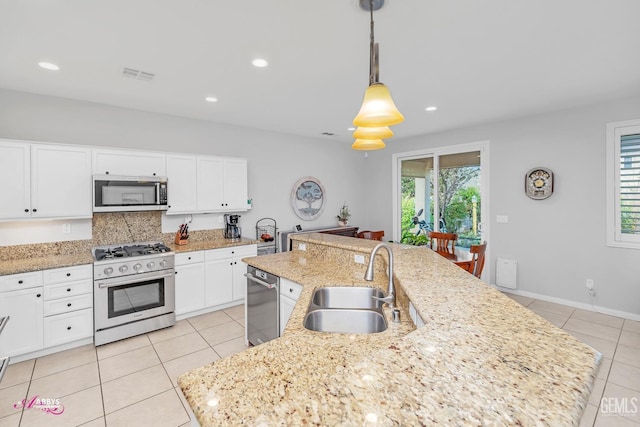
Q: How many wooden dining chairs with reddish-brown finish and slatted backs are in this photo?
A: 3